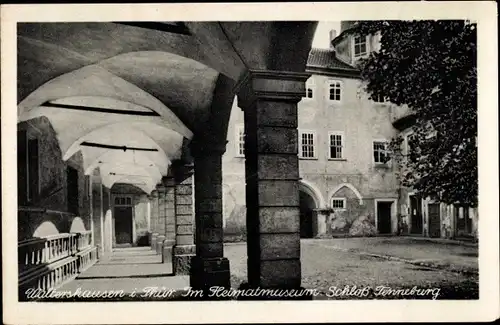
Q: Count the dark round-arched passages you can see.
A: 1